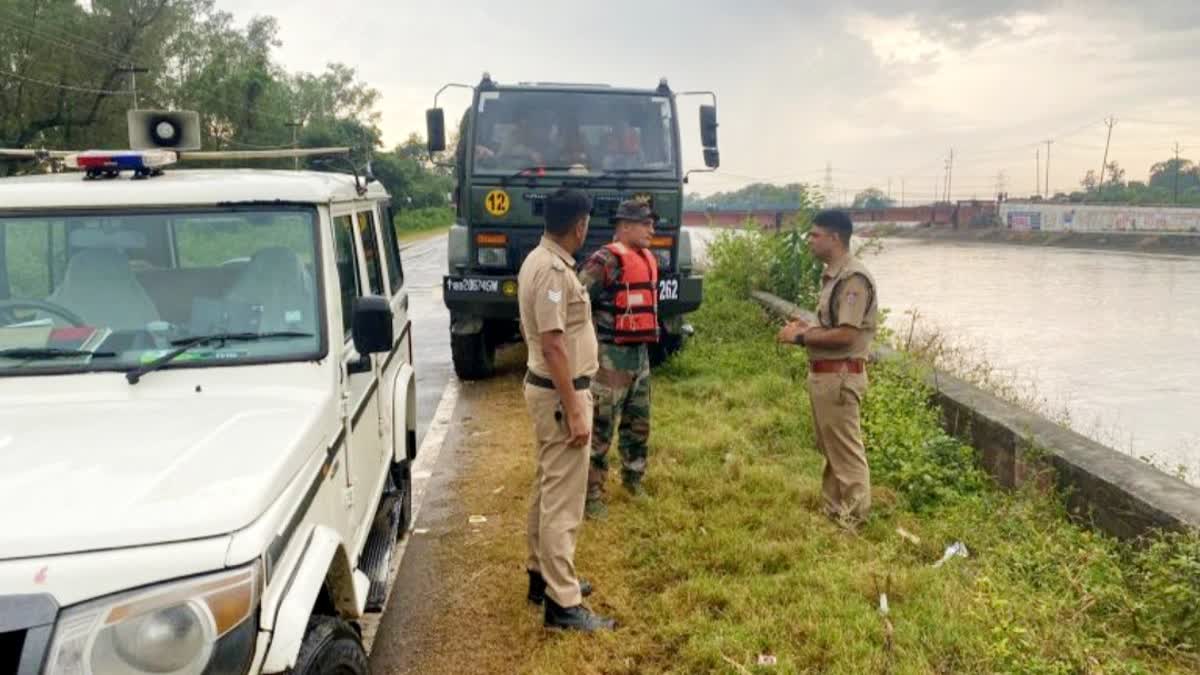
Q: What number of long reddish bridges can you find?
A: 1